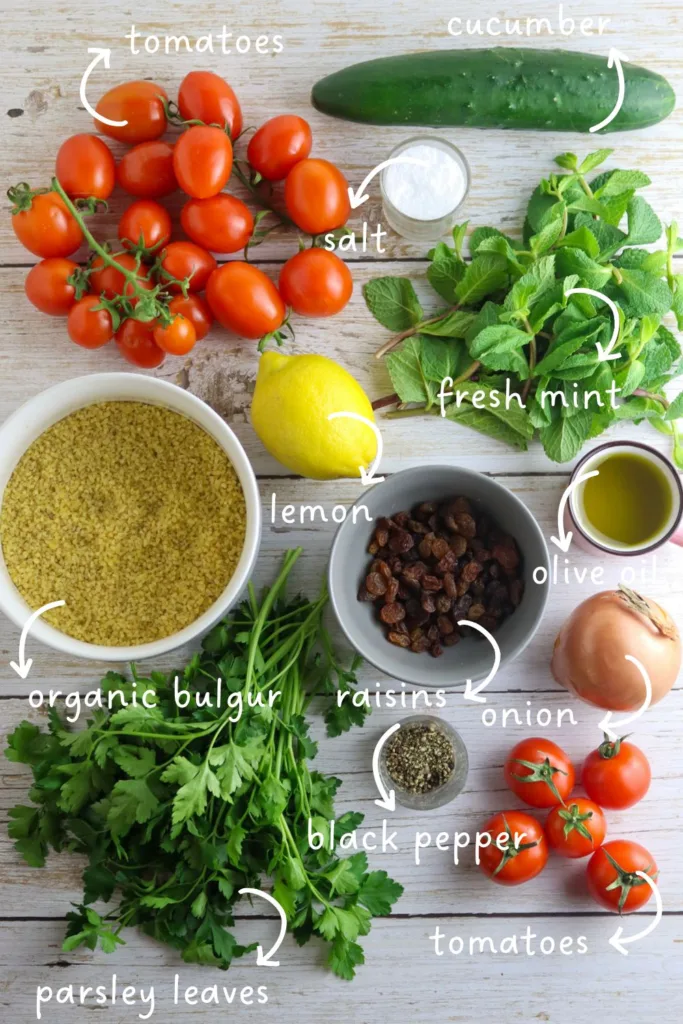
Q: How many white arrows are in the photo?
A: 12